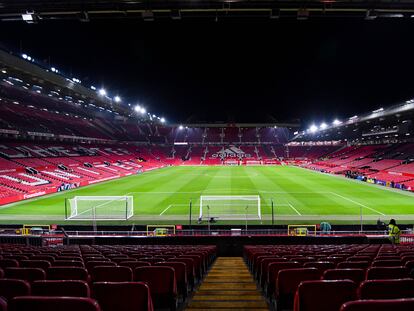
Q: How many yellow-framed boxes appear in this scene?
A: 3